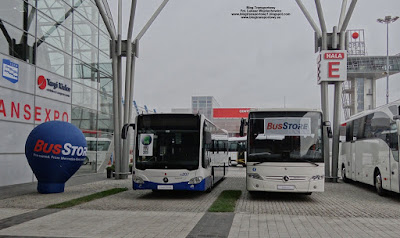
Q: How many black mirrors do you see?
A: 3